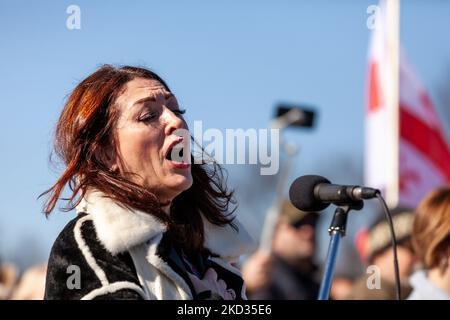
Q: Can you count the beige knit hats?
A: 1